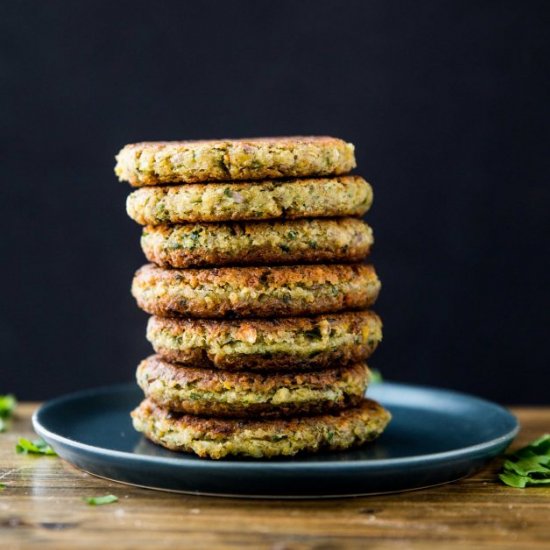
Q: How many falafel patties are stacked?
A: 7